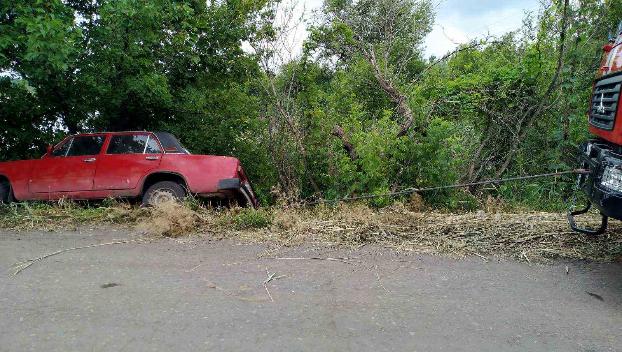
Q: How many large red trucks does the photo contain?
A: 1